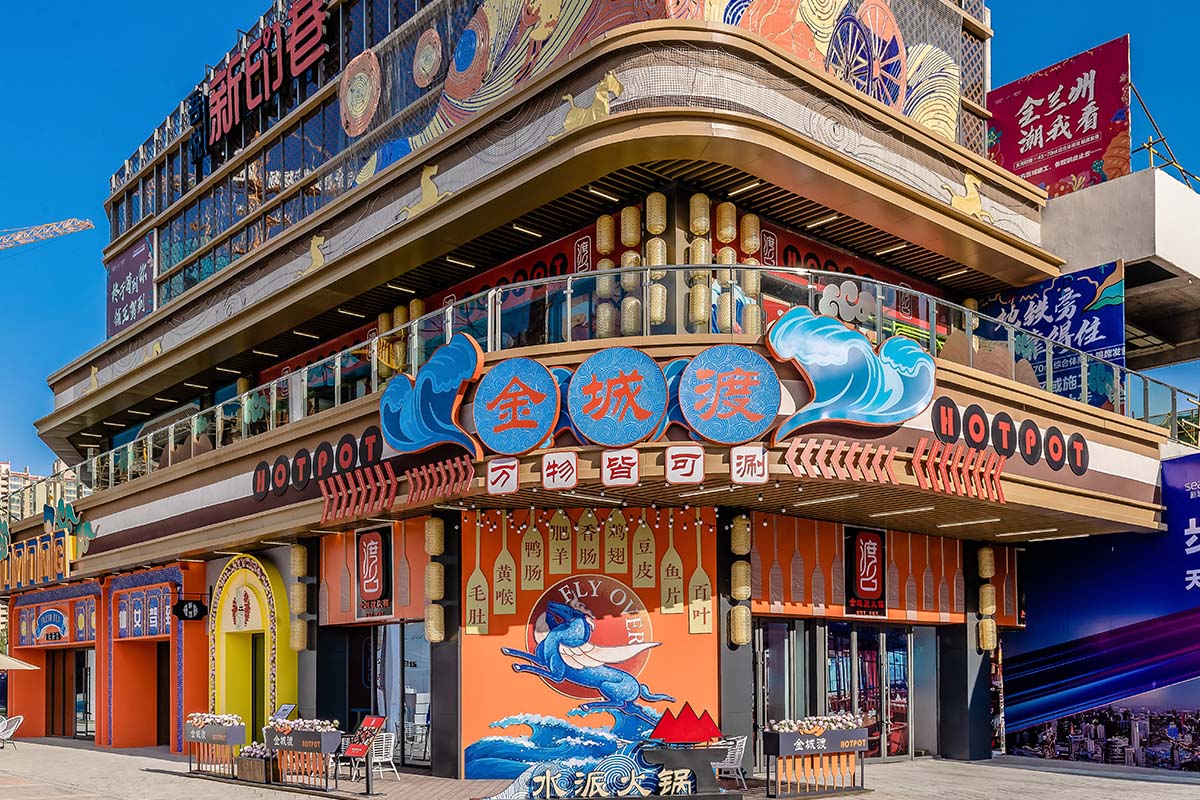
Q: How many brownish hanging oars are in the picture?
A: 14